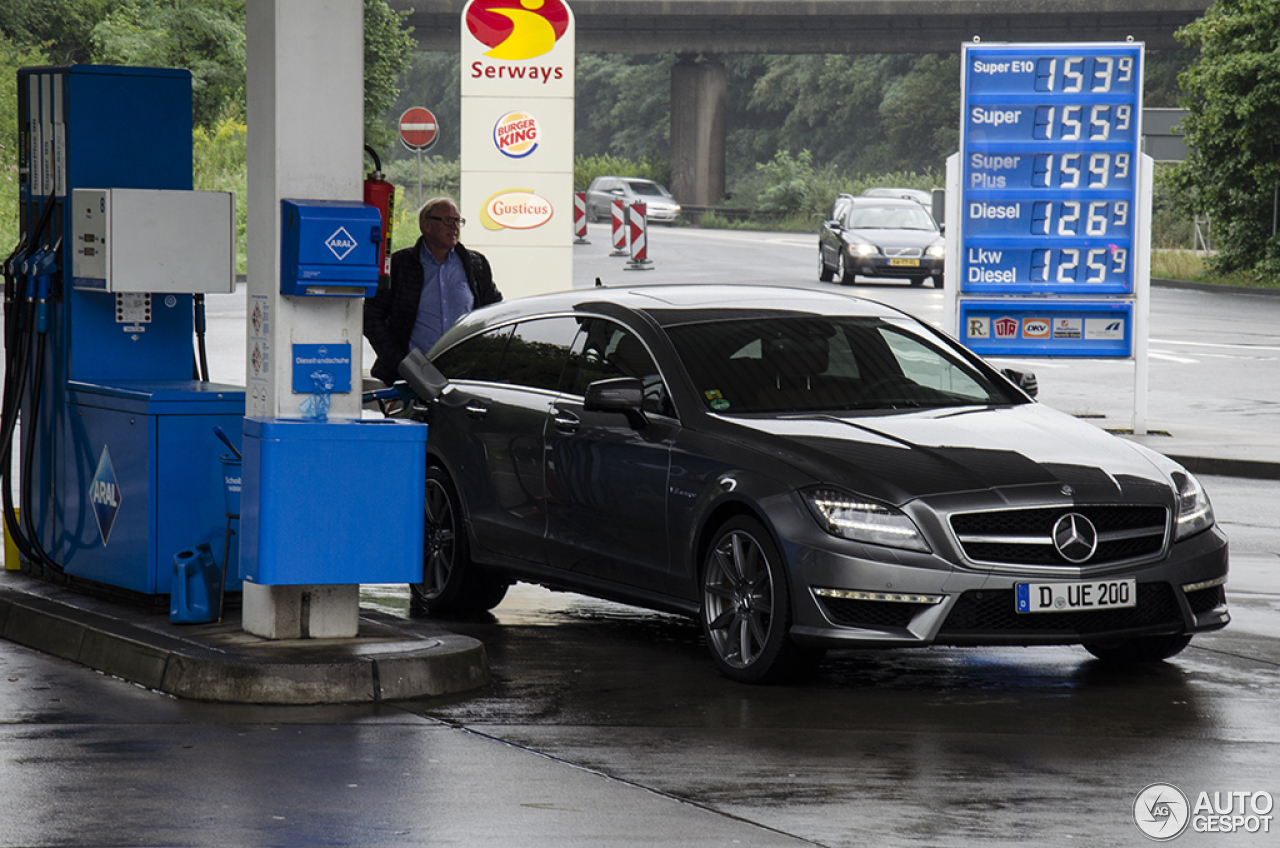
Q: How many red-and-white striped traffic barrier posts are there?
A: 3